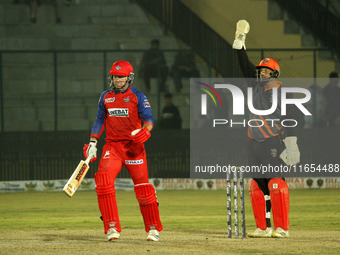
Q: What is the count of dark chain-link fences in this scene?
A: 1